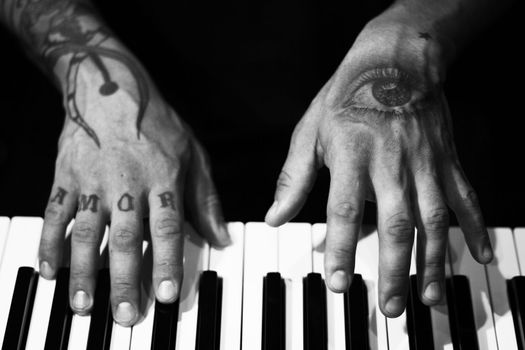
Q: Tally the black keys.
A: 11